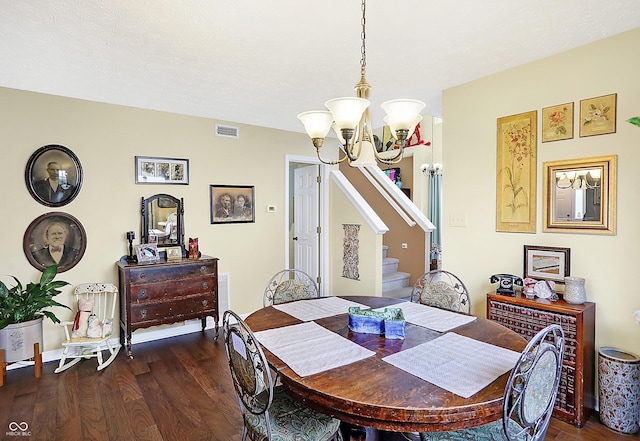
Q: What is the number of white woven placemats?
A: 4